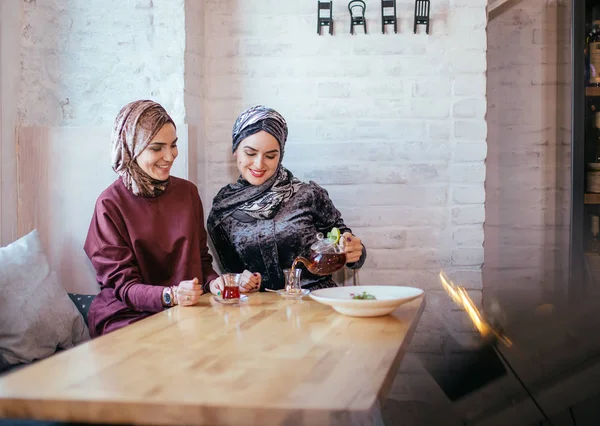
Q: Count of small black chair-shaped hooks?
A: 4